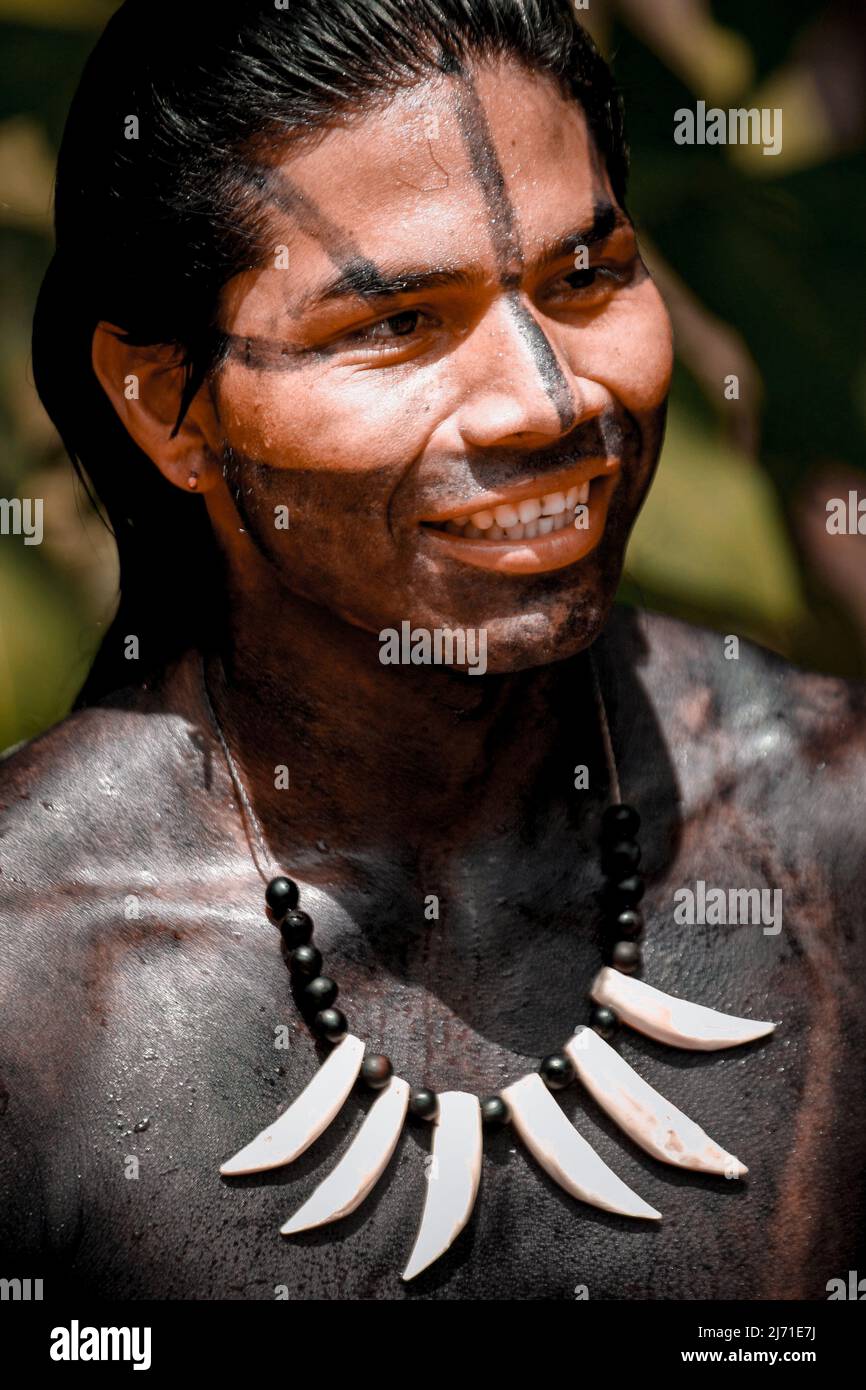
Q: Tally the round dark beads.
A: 15